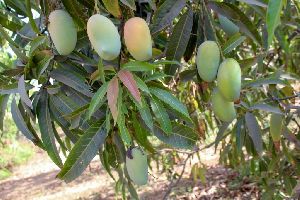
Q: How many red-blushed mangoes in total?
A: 1